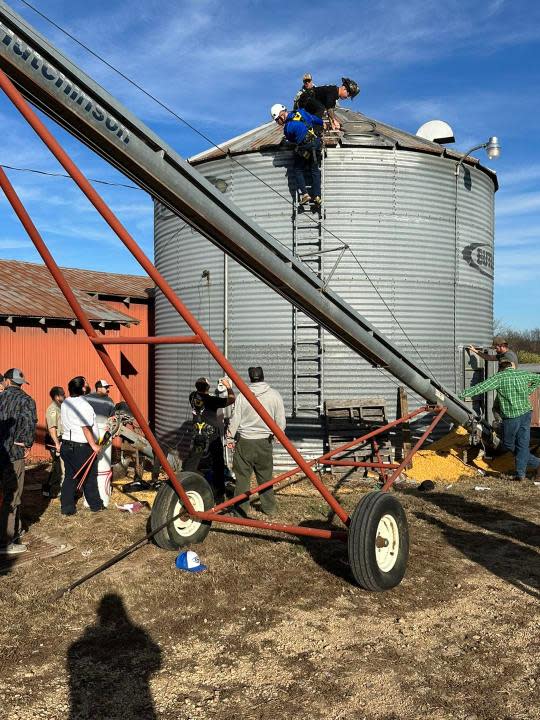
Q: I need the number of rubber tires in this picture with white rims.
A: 2